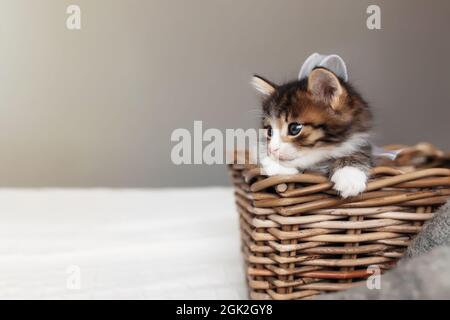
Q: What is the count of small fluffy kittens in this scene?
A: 1